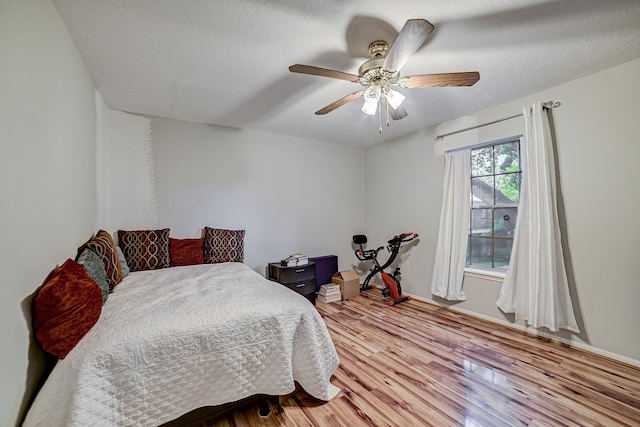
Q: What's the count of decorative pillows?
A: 7